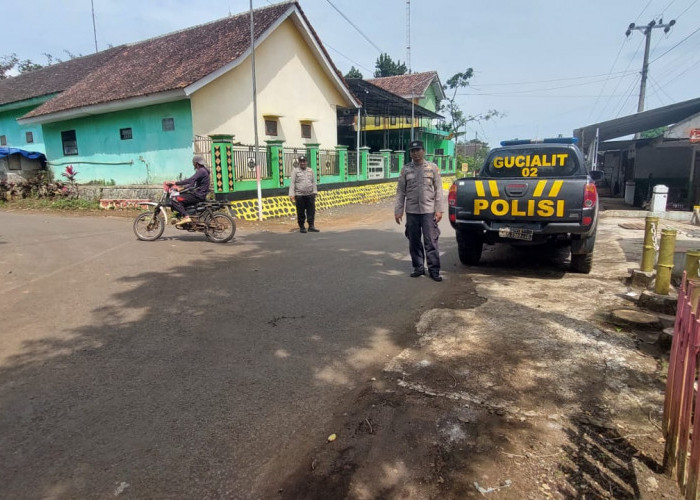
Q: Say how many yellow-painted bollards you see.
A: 3